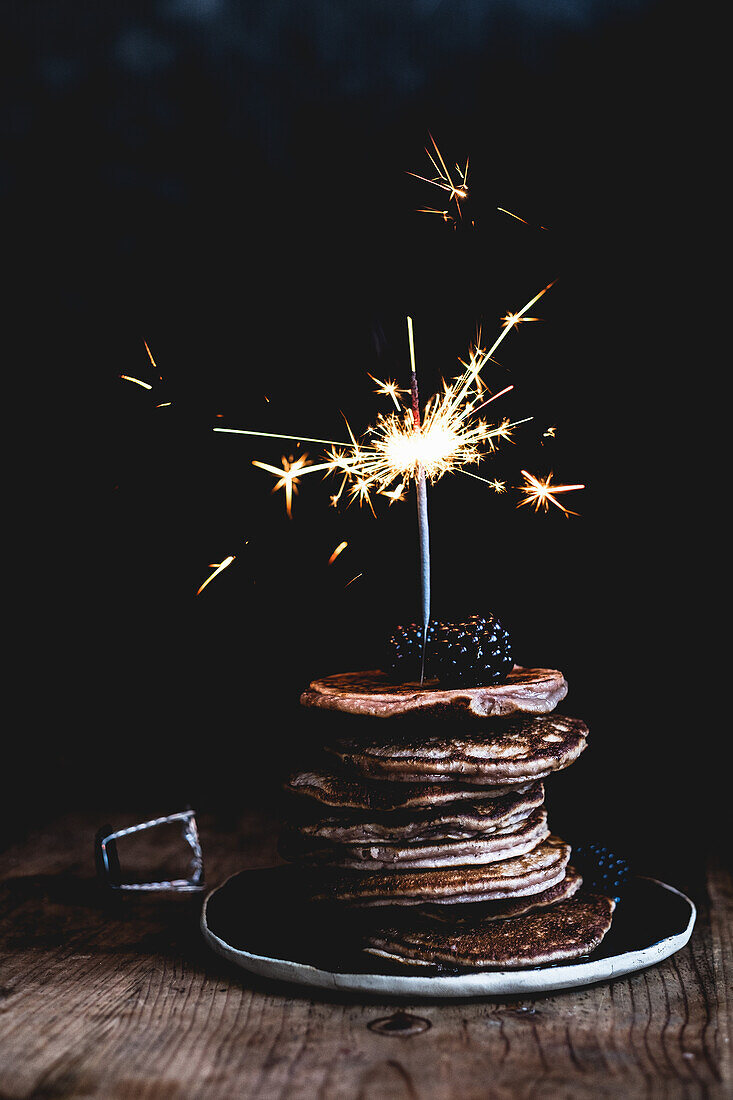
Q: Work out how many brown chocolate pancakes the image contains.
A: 8